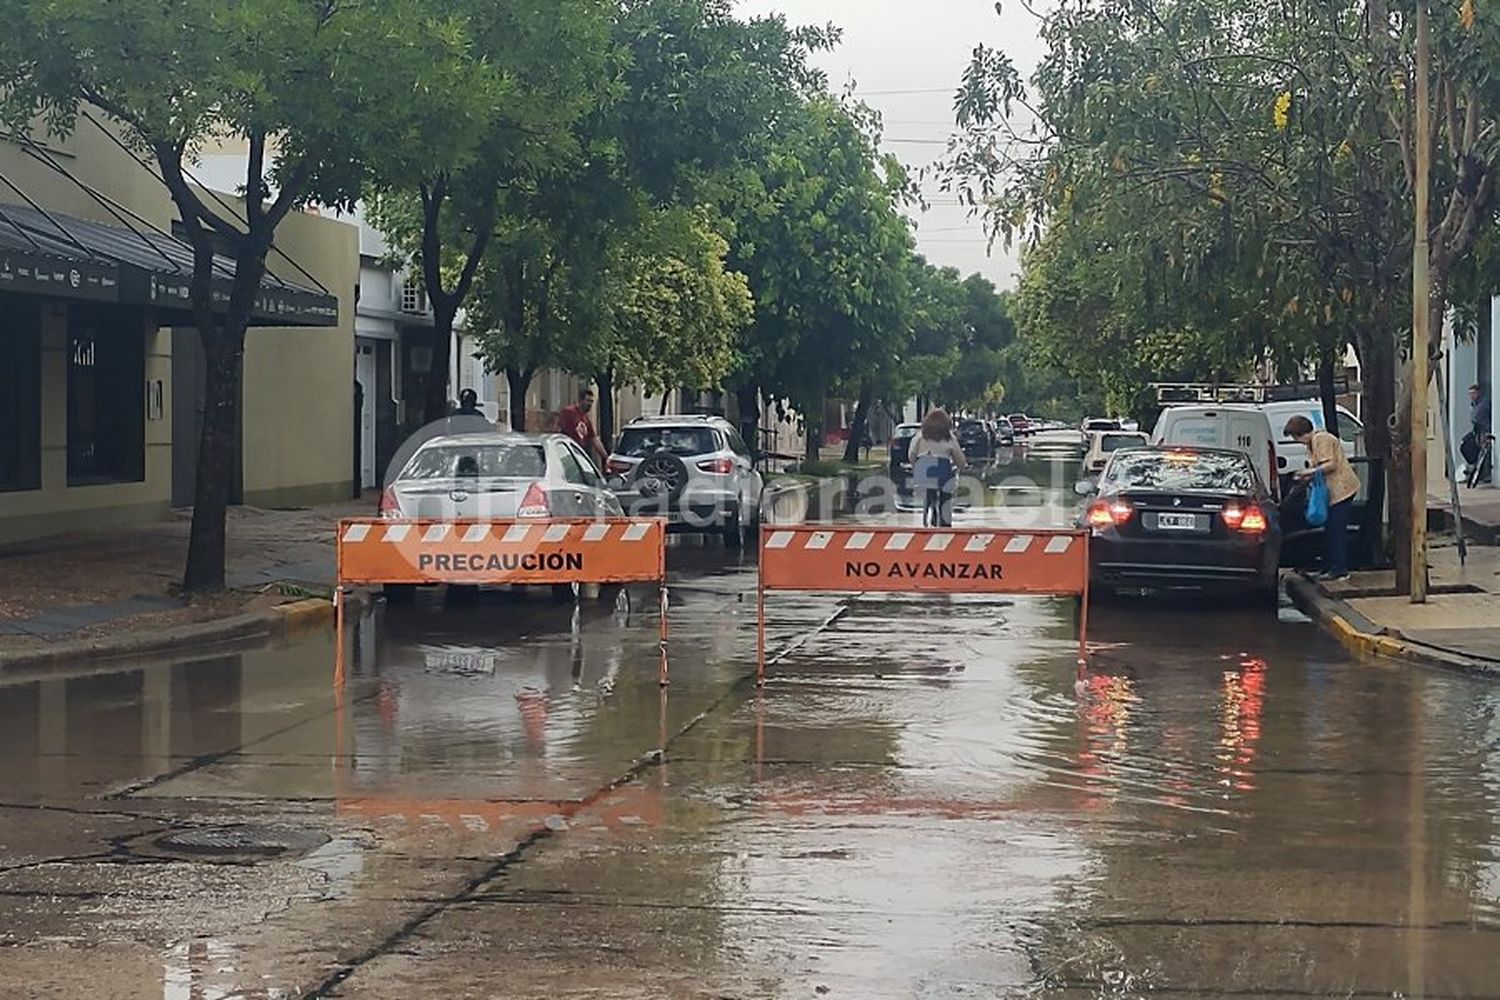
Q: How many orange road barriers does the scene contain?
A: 2